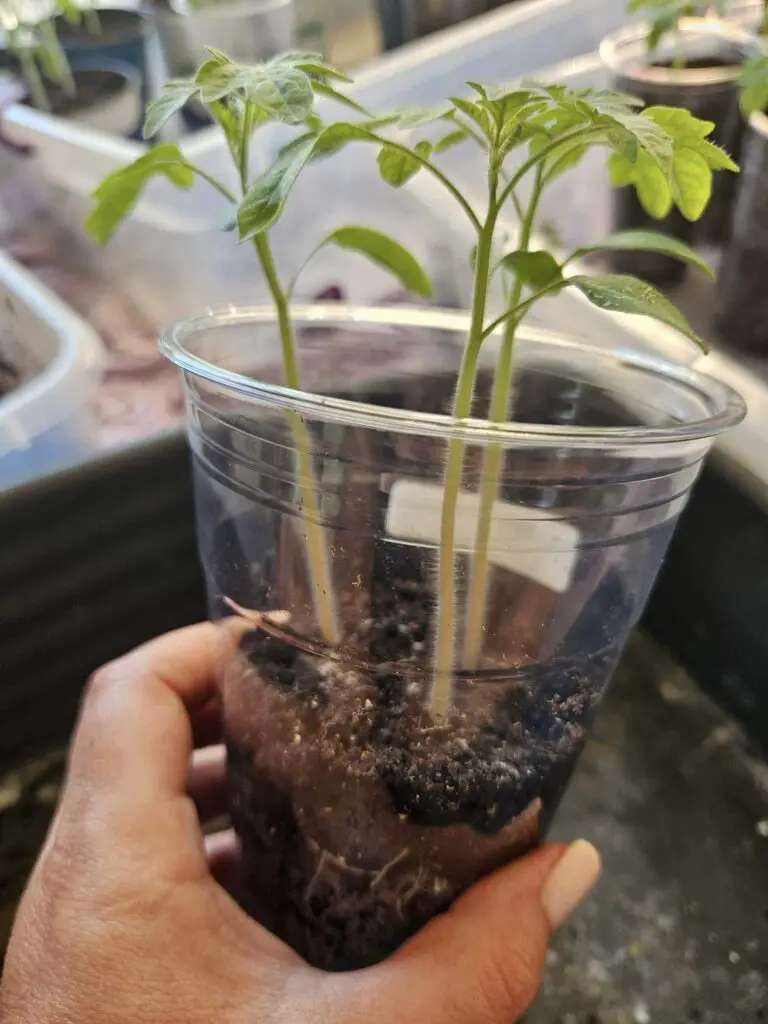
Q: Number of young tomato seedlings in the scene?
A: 3